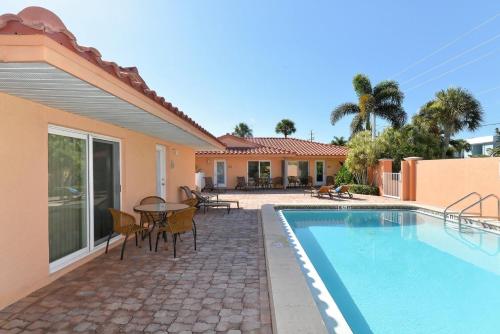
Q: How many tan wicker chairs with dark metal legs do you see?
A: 4